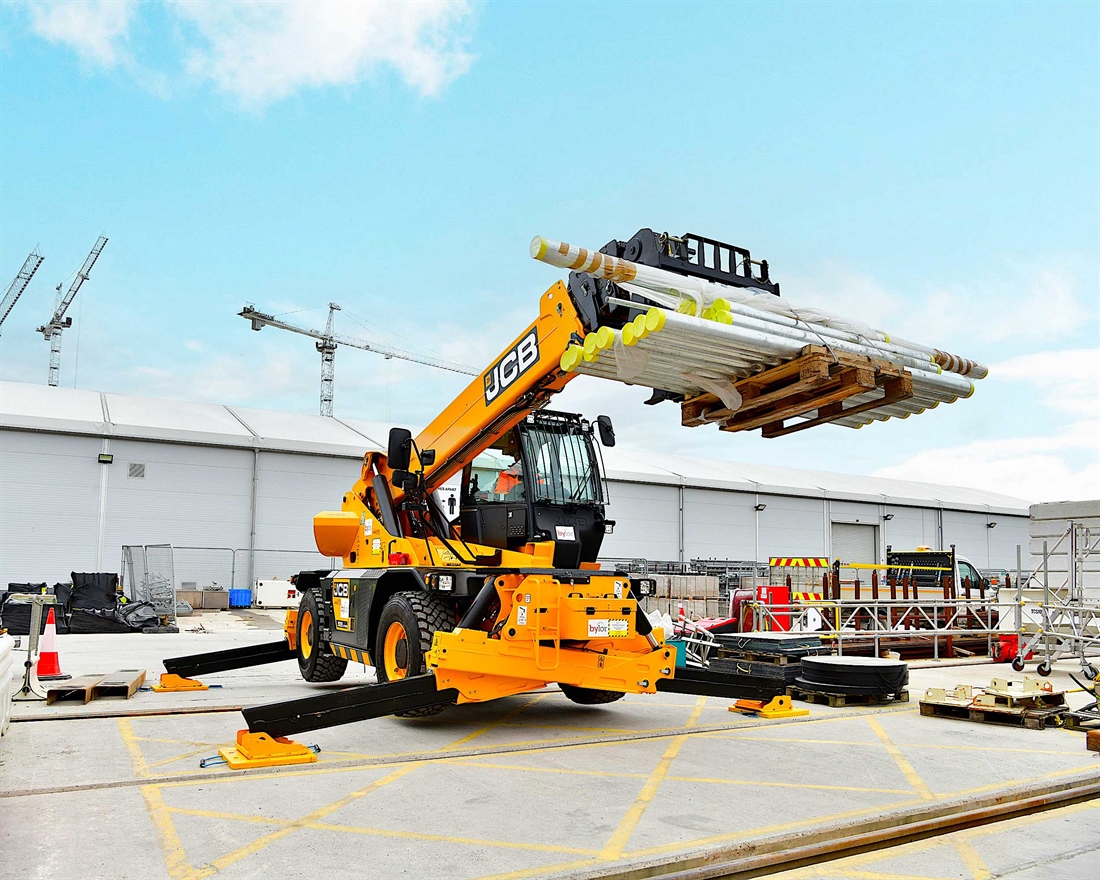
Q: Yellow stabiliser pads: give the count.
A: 3